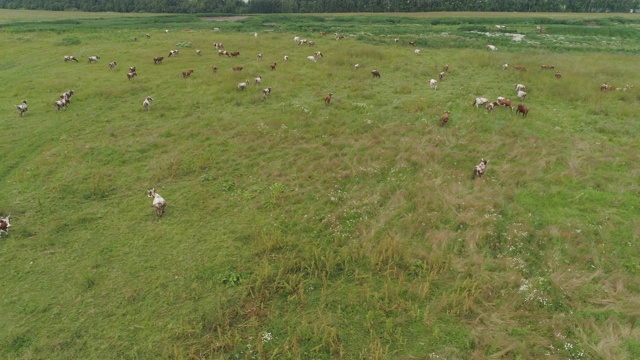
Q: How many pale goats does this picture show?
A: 0